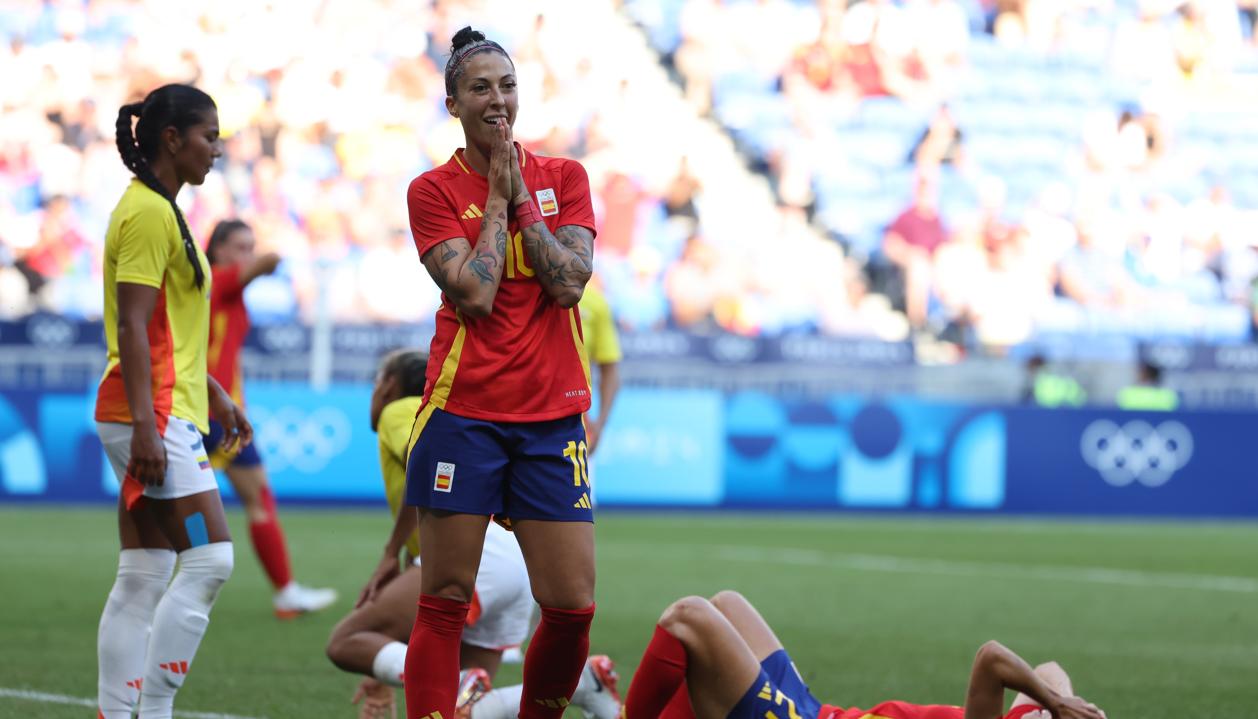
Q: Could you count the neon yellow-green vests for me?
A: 2